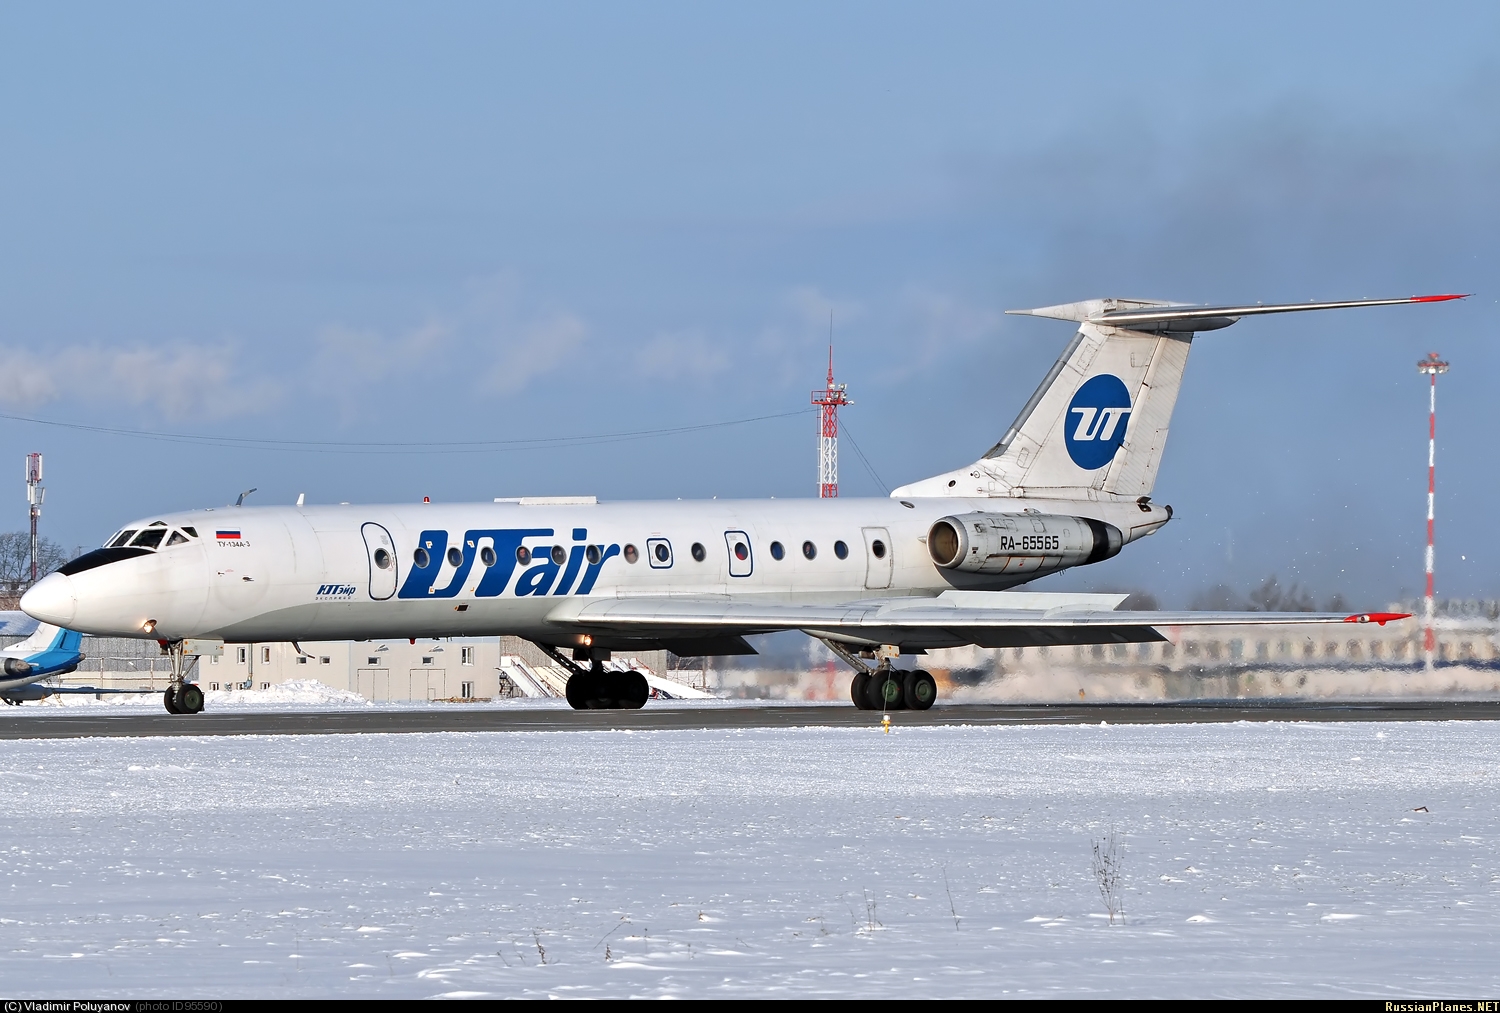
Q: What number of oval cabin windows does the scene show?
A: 15